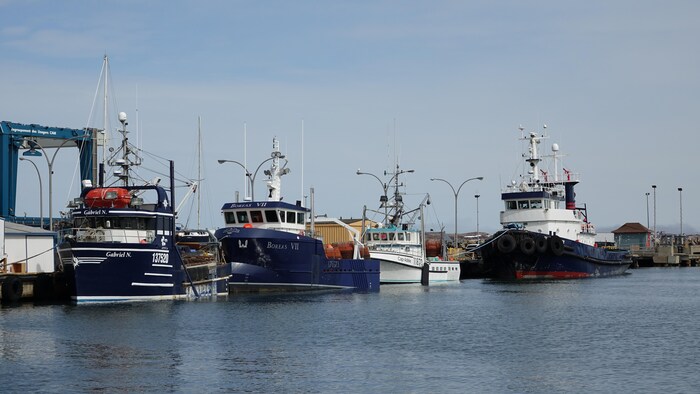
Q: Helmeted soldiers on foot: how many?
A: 0